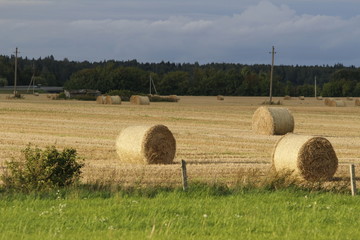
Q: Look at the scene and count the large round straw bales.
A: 3